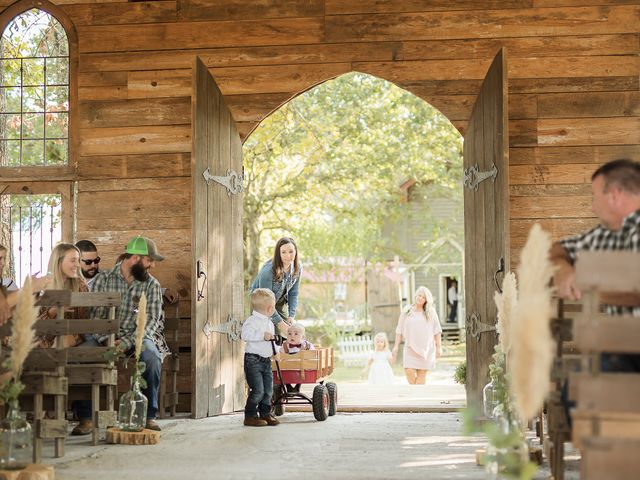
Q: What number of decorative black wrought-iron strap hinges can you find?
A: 4